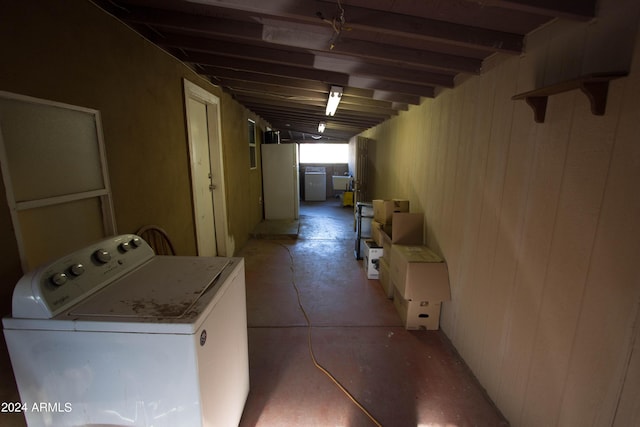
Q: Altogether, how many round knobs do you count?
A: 5